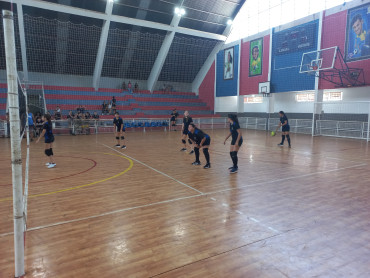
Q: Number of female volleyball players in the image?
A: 6